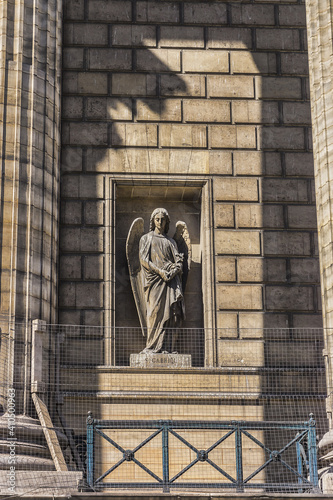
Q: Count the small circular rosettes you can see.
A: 3